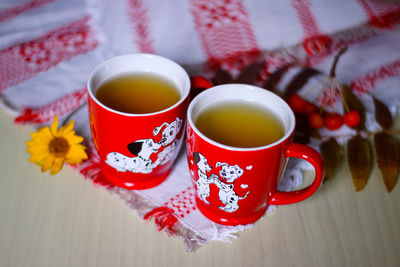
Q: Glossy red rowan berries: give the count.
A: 5